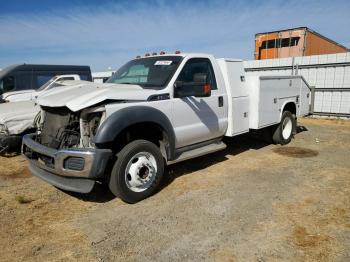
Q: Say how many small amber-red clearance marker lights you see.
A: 5